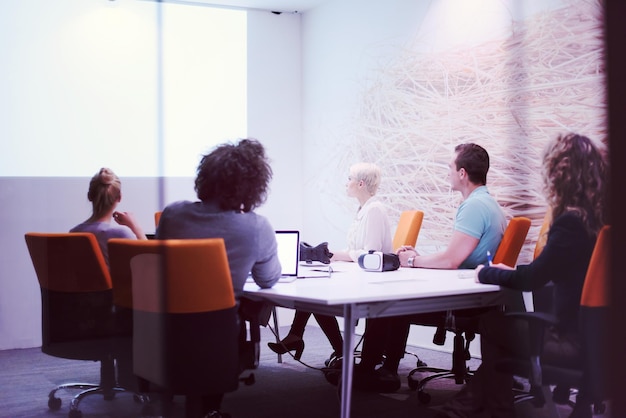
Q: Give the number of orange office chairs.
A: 7